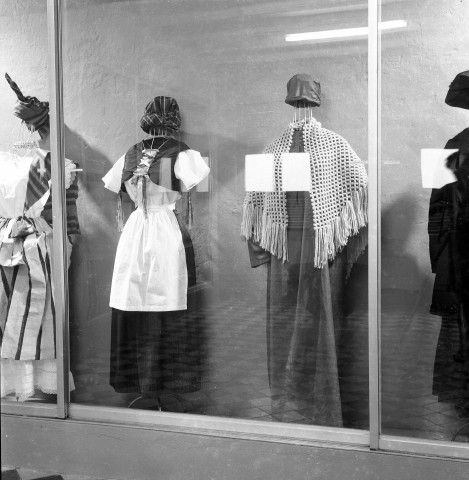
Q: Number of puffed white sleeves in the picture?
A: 2